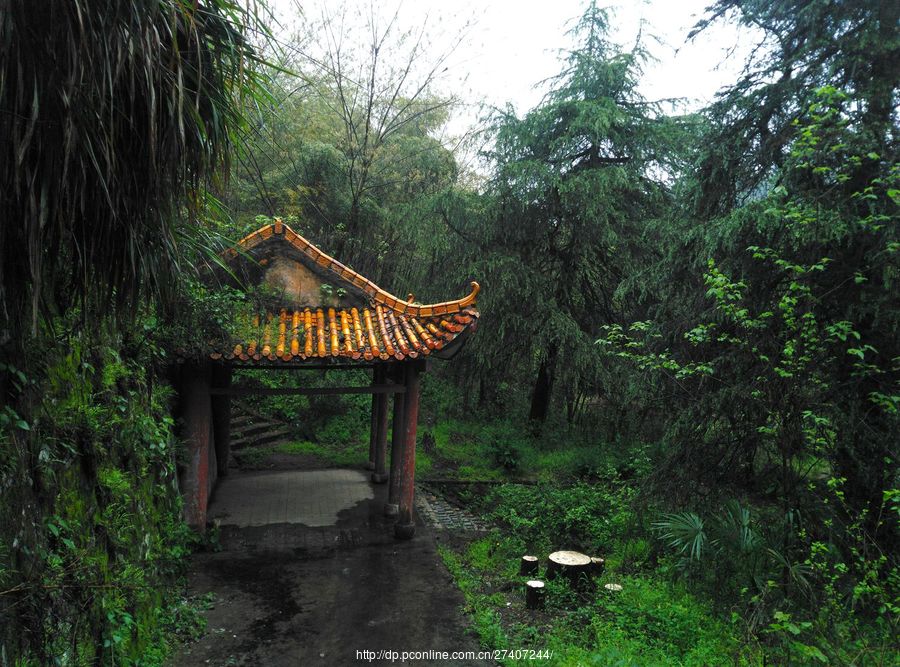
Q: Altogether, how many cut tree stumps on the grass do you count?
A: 5